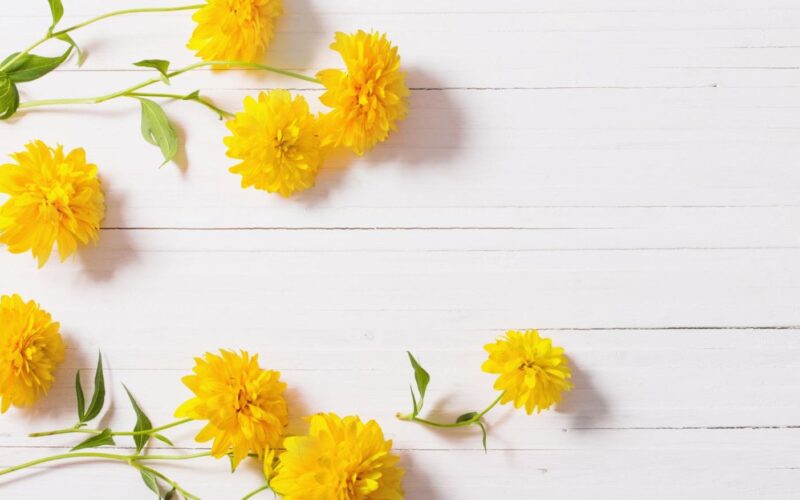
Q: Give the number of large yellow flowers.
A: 8